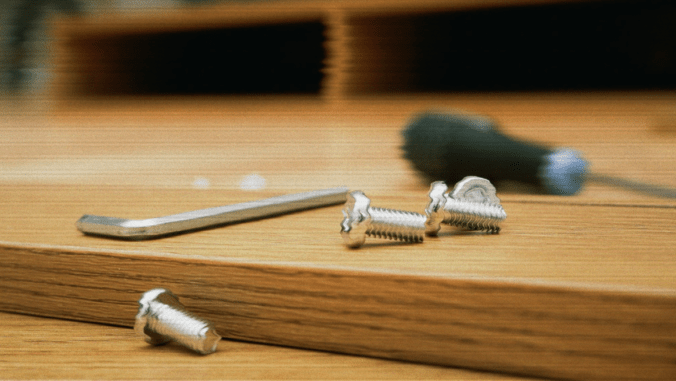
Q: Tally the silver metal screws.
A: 4